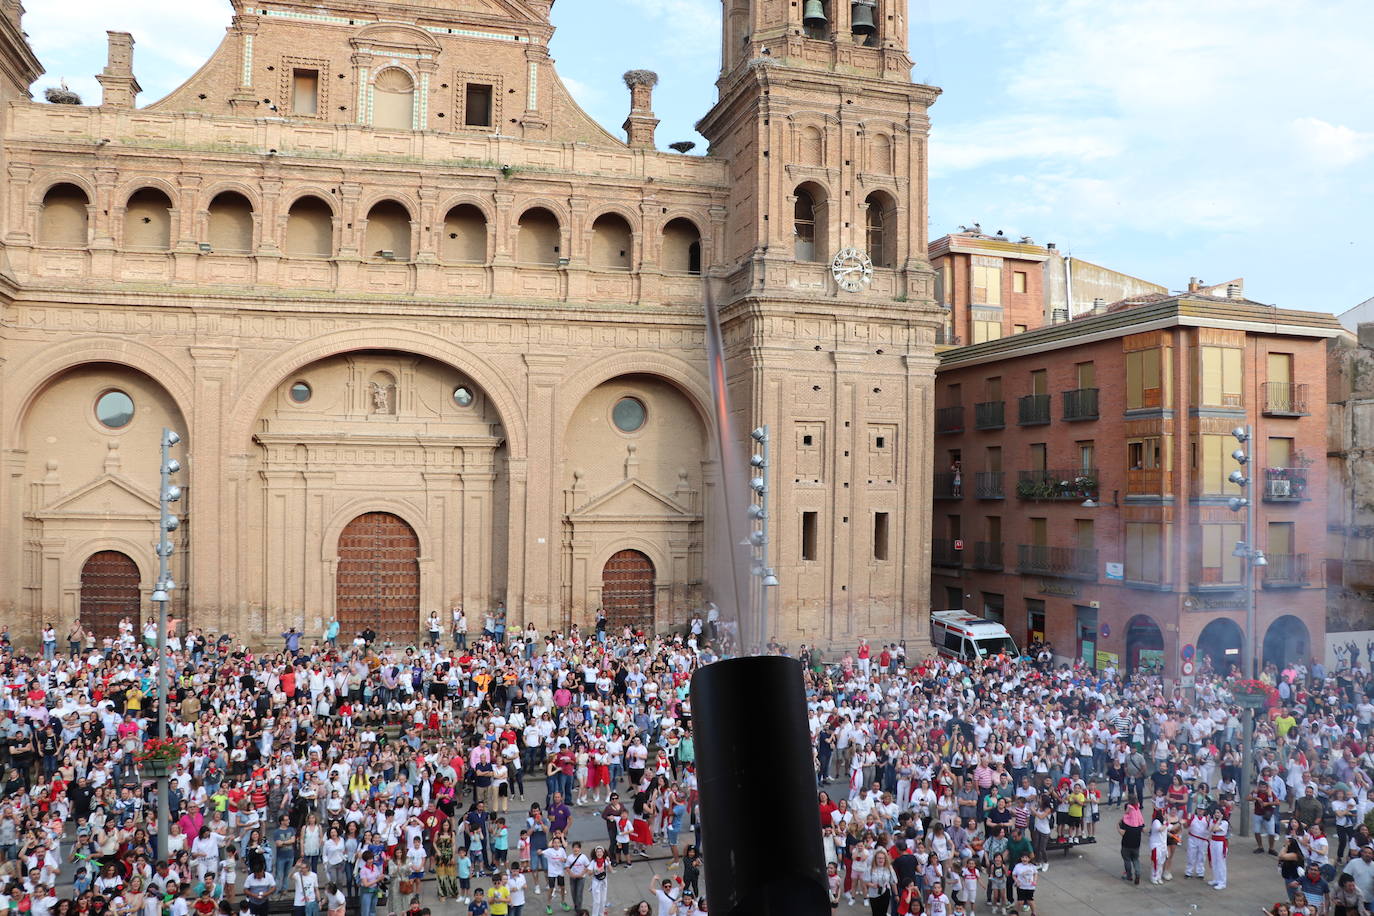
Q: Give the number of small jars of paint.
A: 0